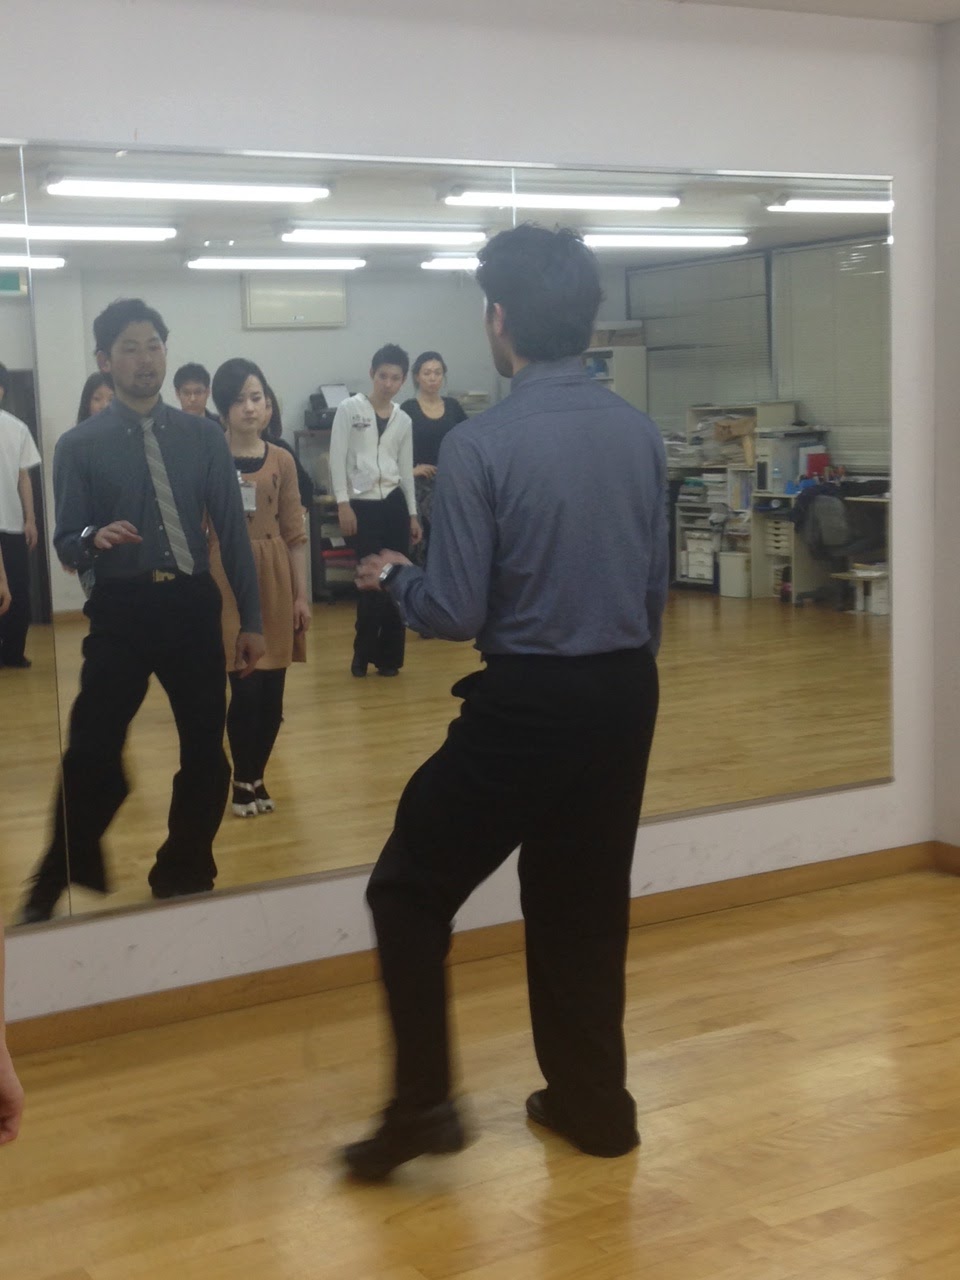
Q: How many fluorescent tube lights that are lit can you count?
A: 9